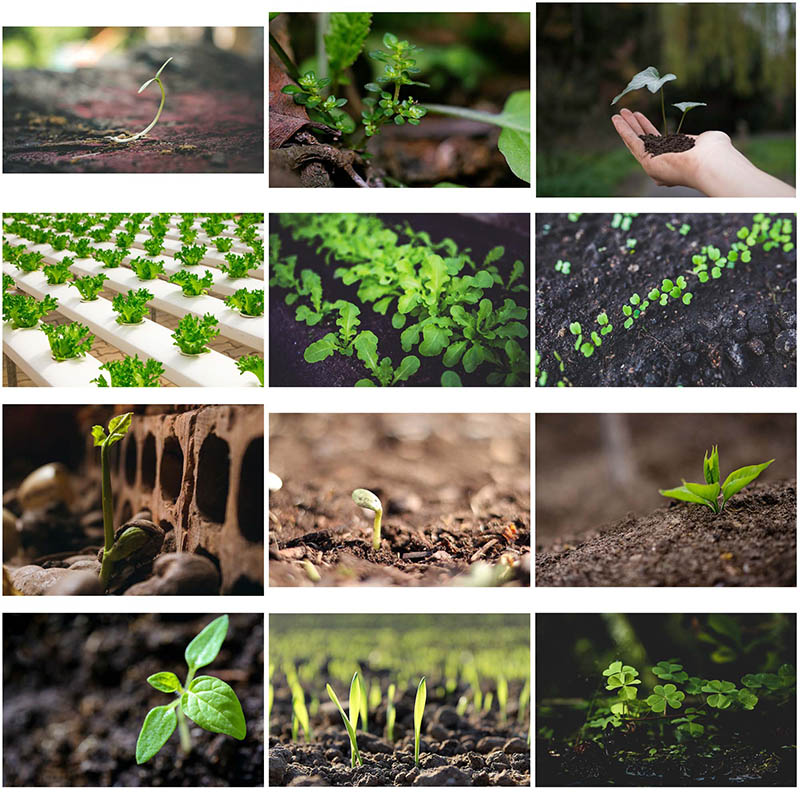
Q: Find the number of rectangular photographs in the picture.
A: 12